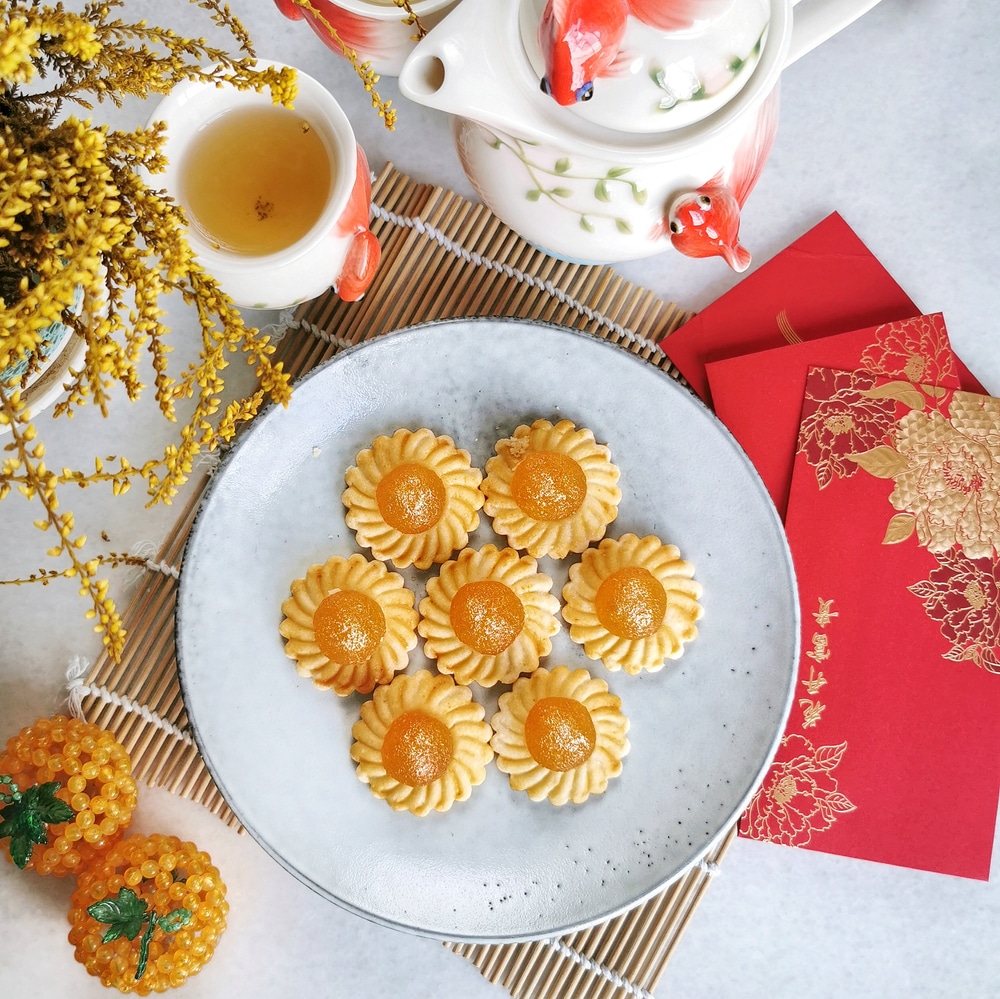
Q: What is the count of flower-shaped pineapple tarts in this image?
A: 7